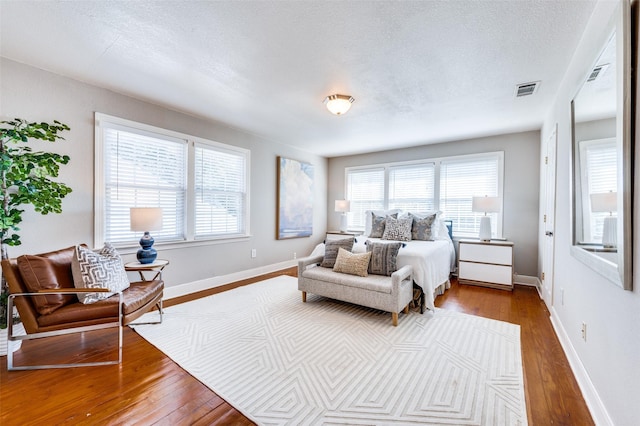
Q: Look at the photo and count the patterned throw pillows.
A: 7